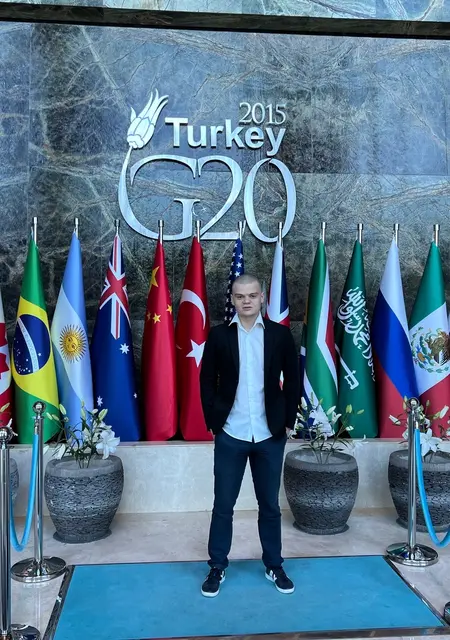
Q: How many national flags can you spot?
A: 12